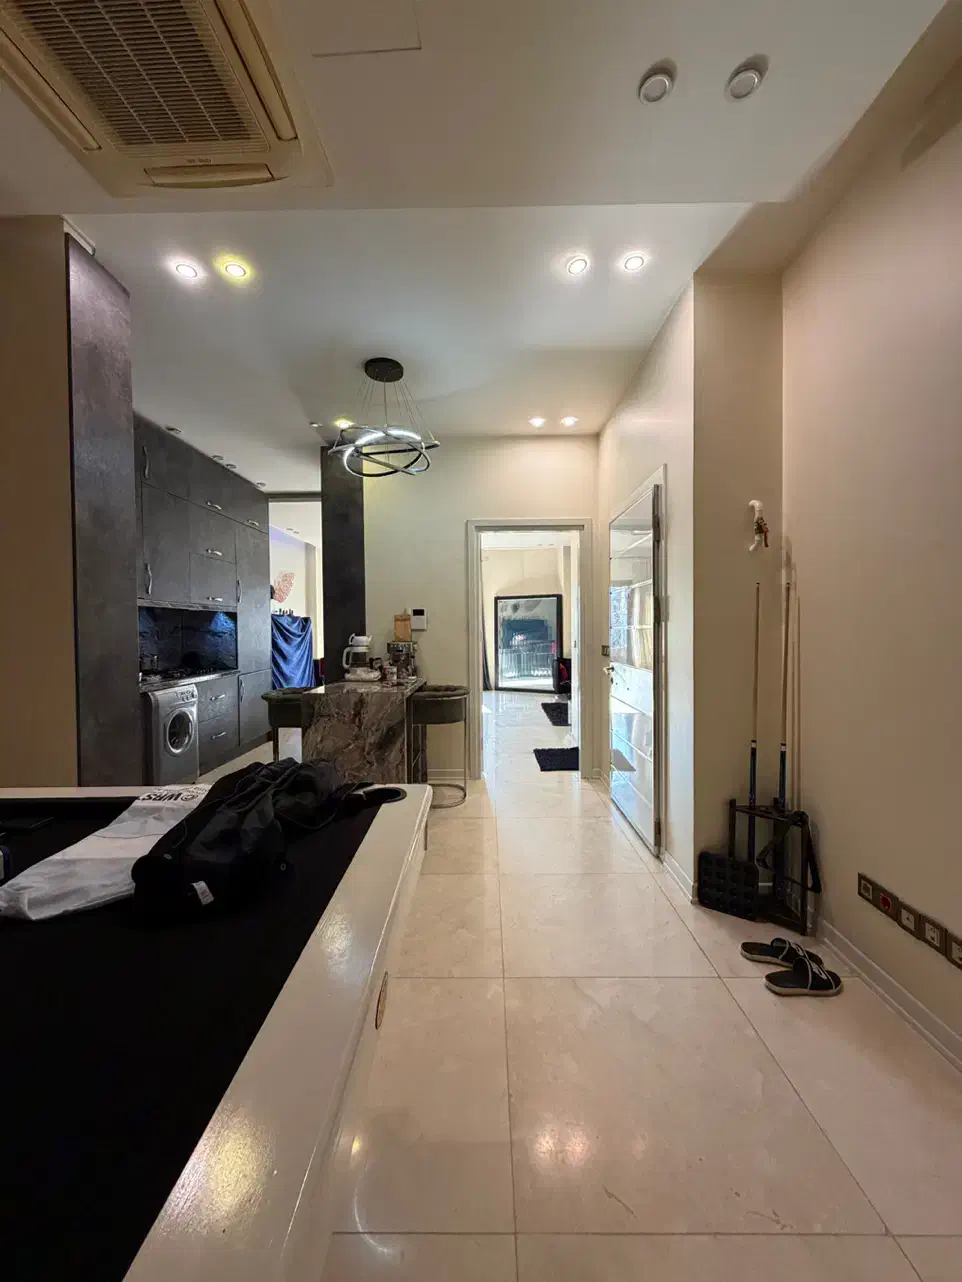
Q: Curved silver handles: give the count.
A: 10